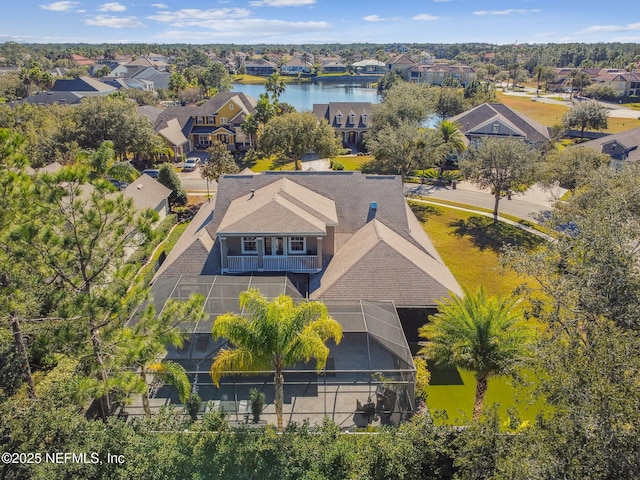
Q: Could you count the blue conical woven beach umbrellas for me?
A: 0